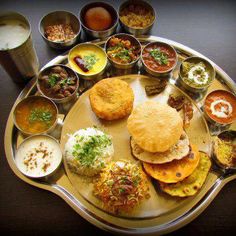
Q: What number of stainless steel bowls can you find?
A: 12